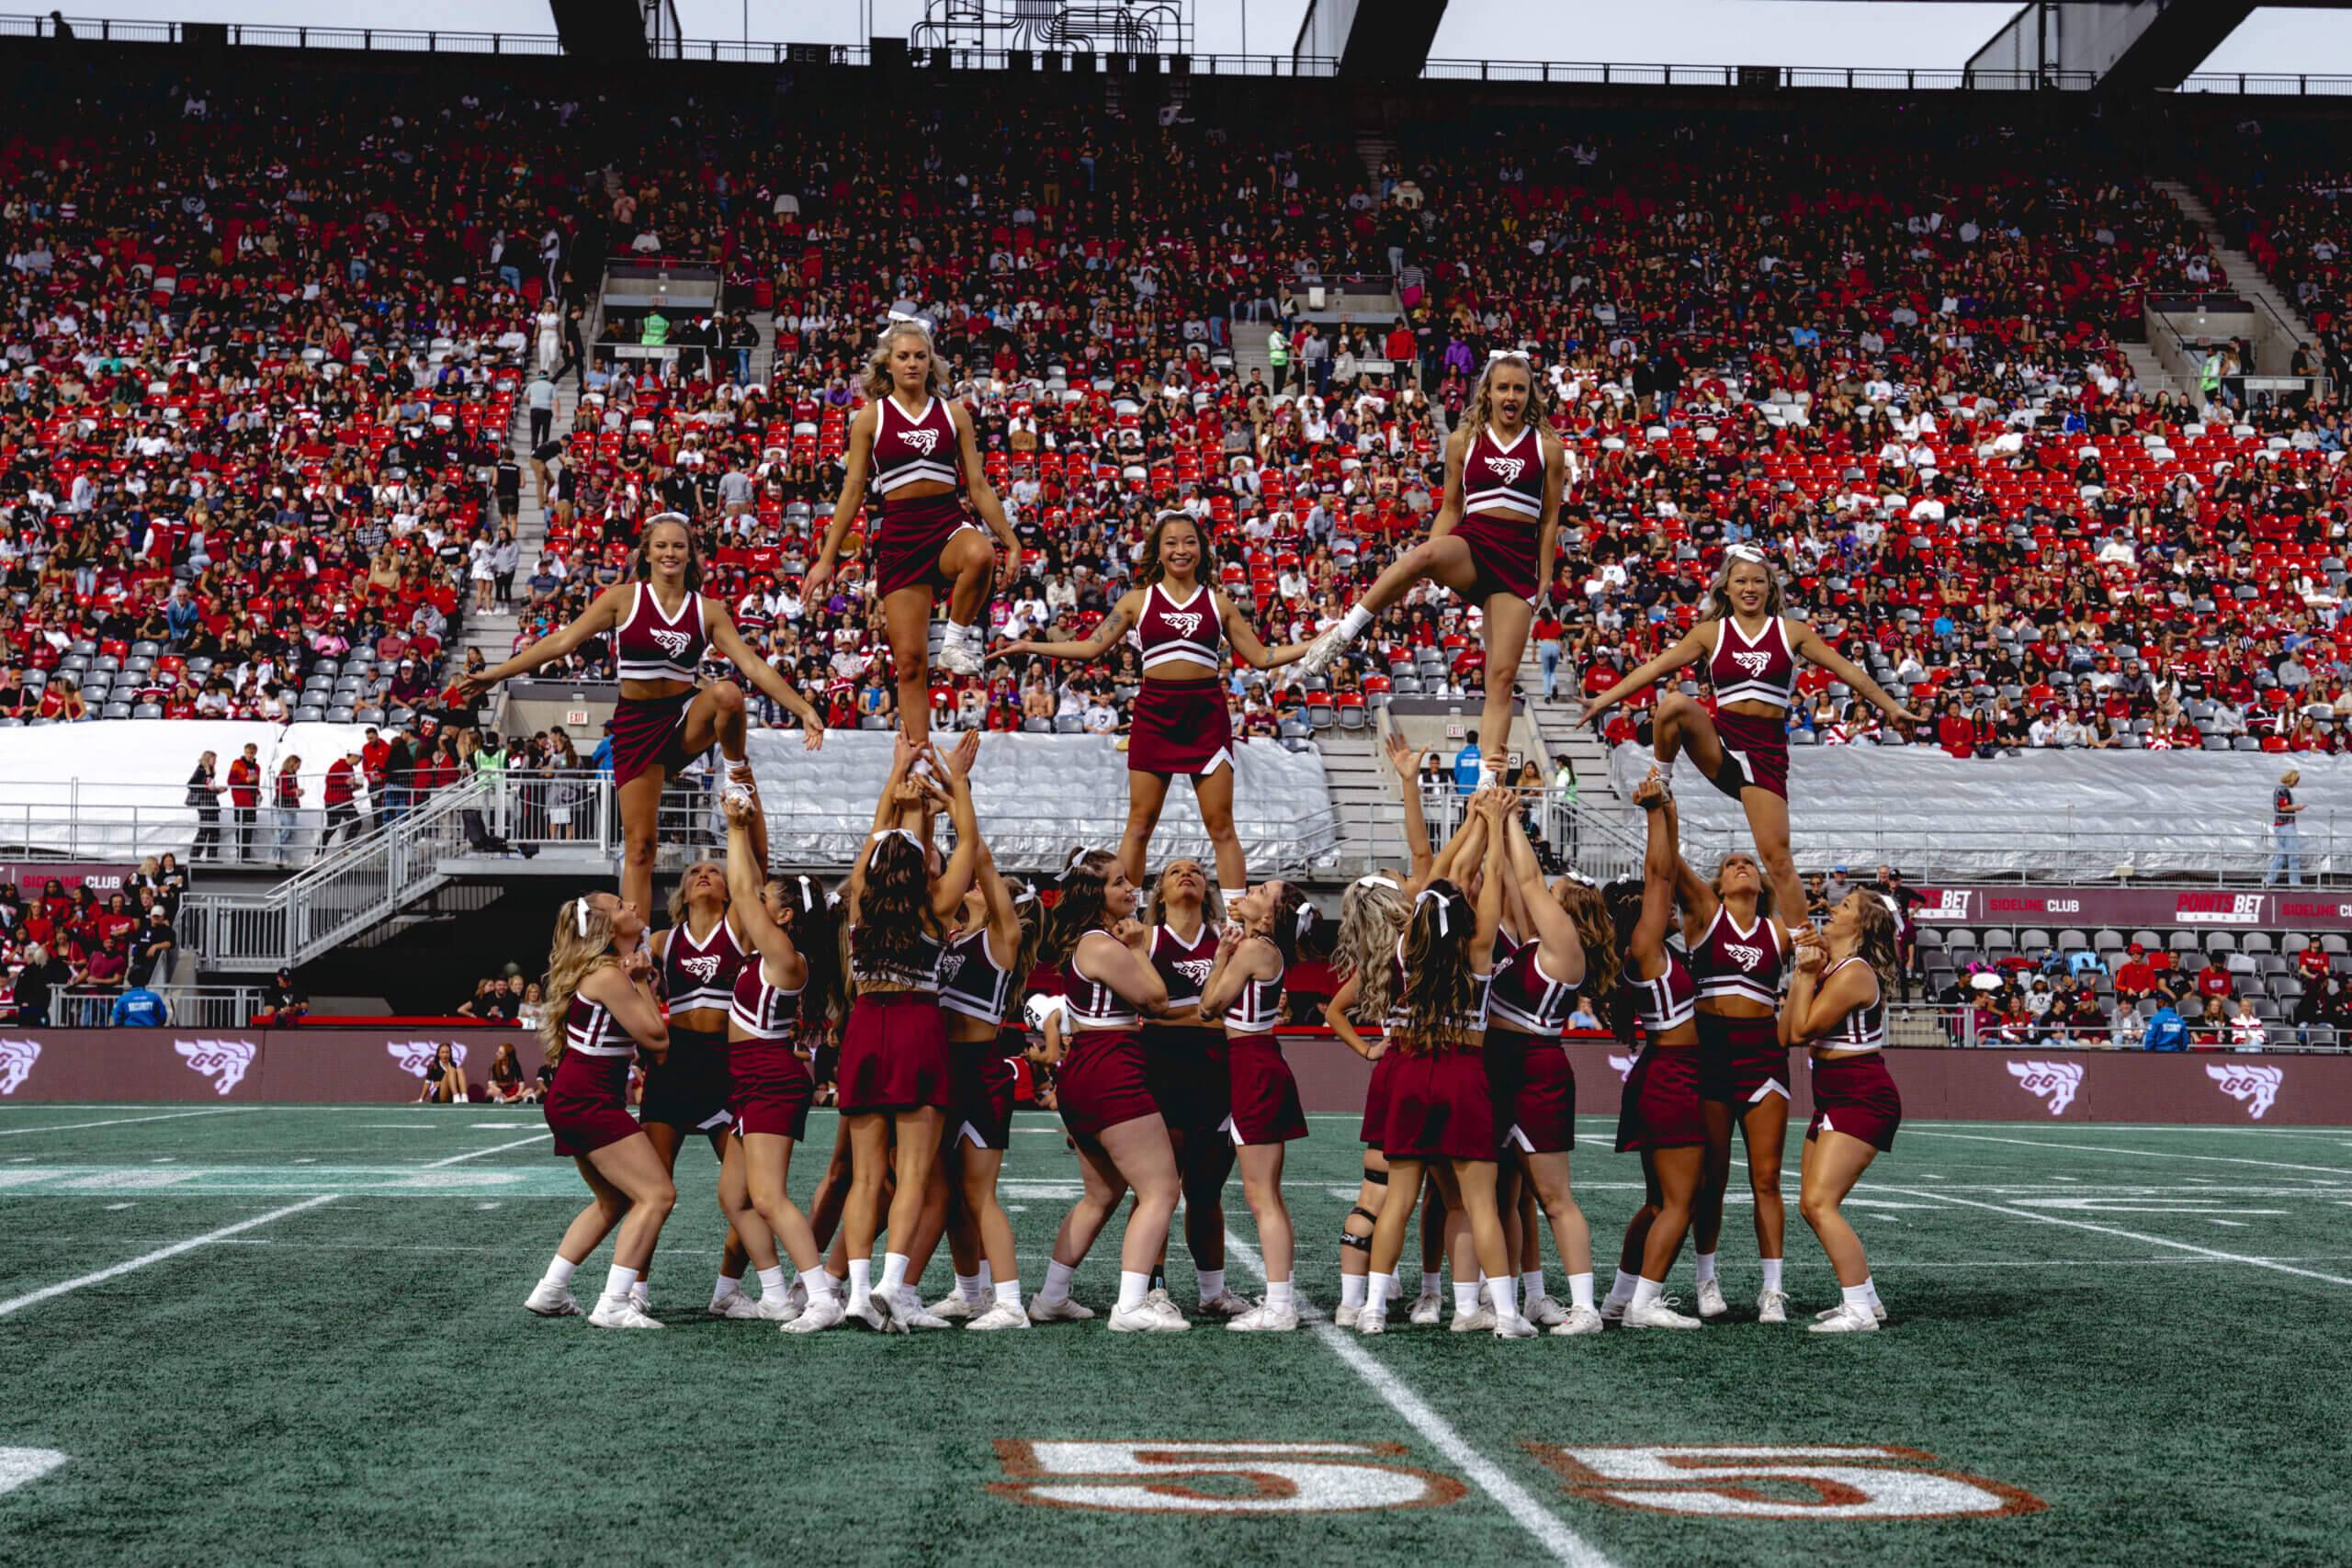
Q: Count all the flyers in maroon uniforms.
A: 5